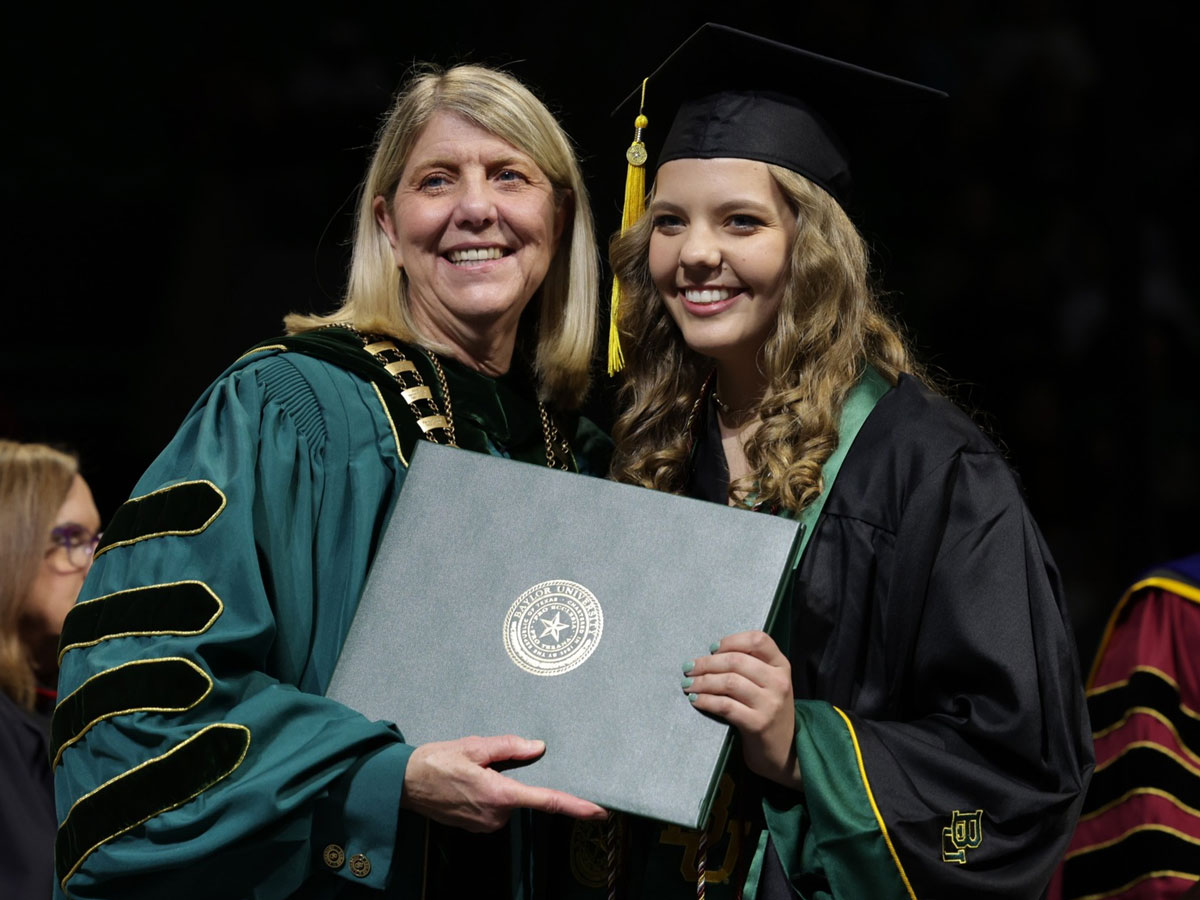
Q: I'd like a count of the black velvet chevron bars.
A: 7